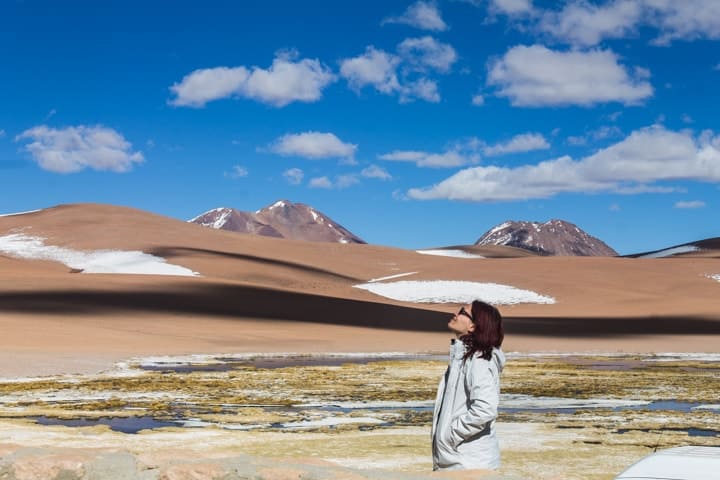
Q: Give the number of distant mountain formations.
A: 2